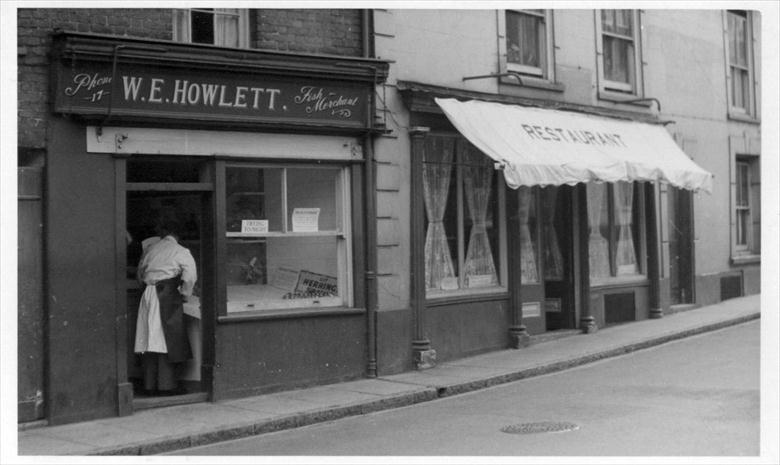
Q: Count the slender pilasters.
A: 4